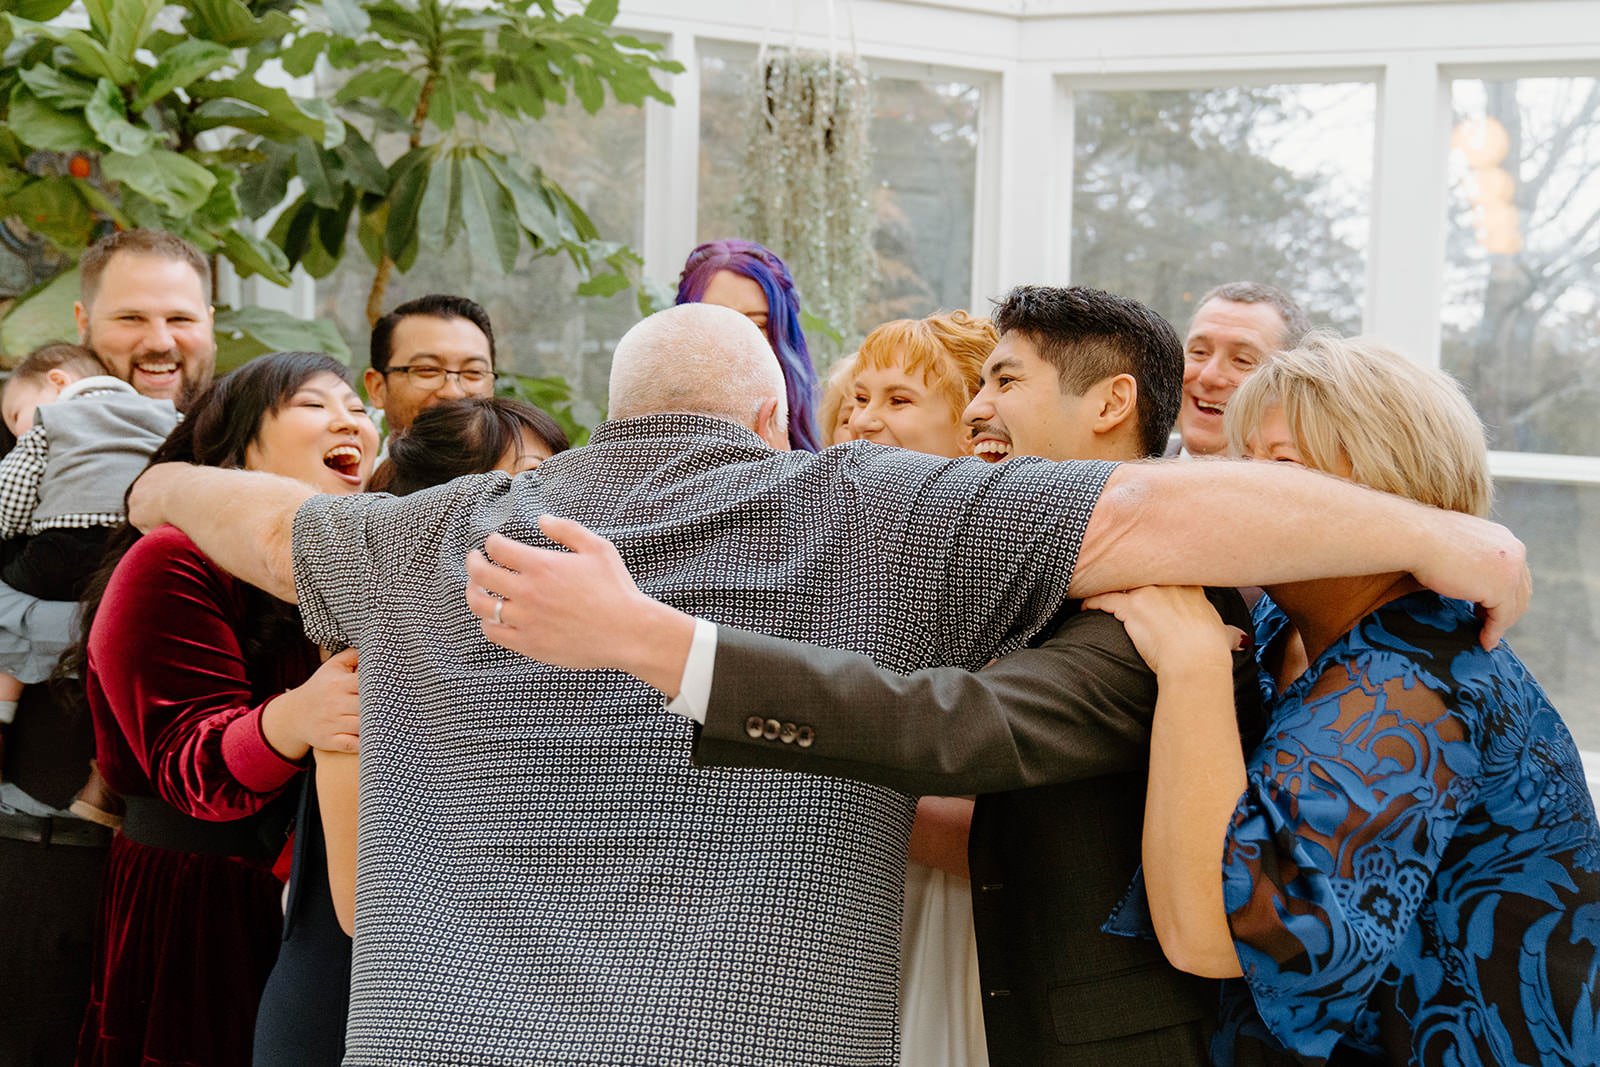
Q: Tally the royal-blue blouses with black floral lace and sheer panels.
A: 1